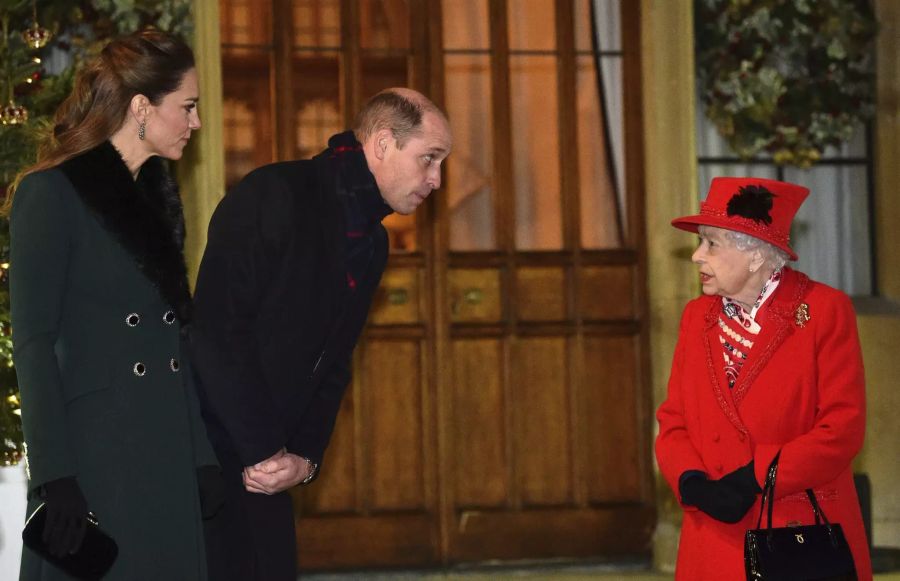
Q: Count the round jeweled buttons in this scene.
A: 4